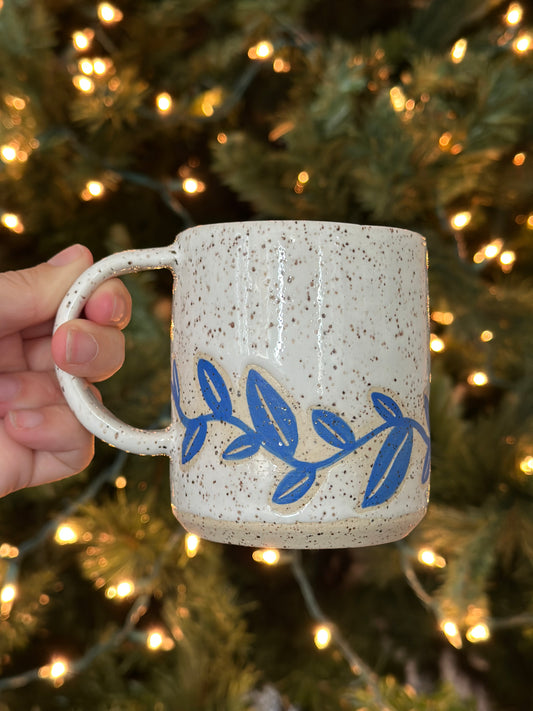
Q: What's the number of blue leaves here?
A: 11